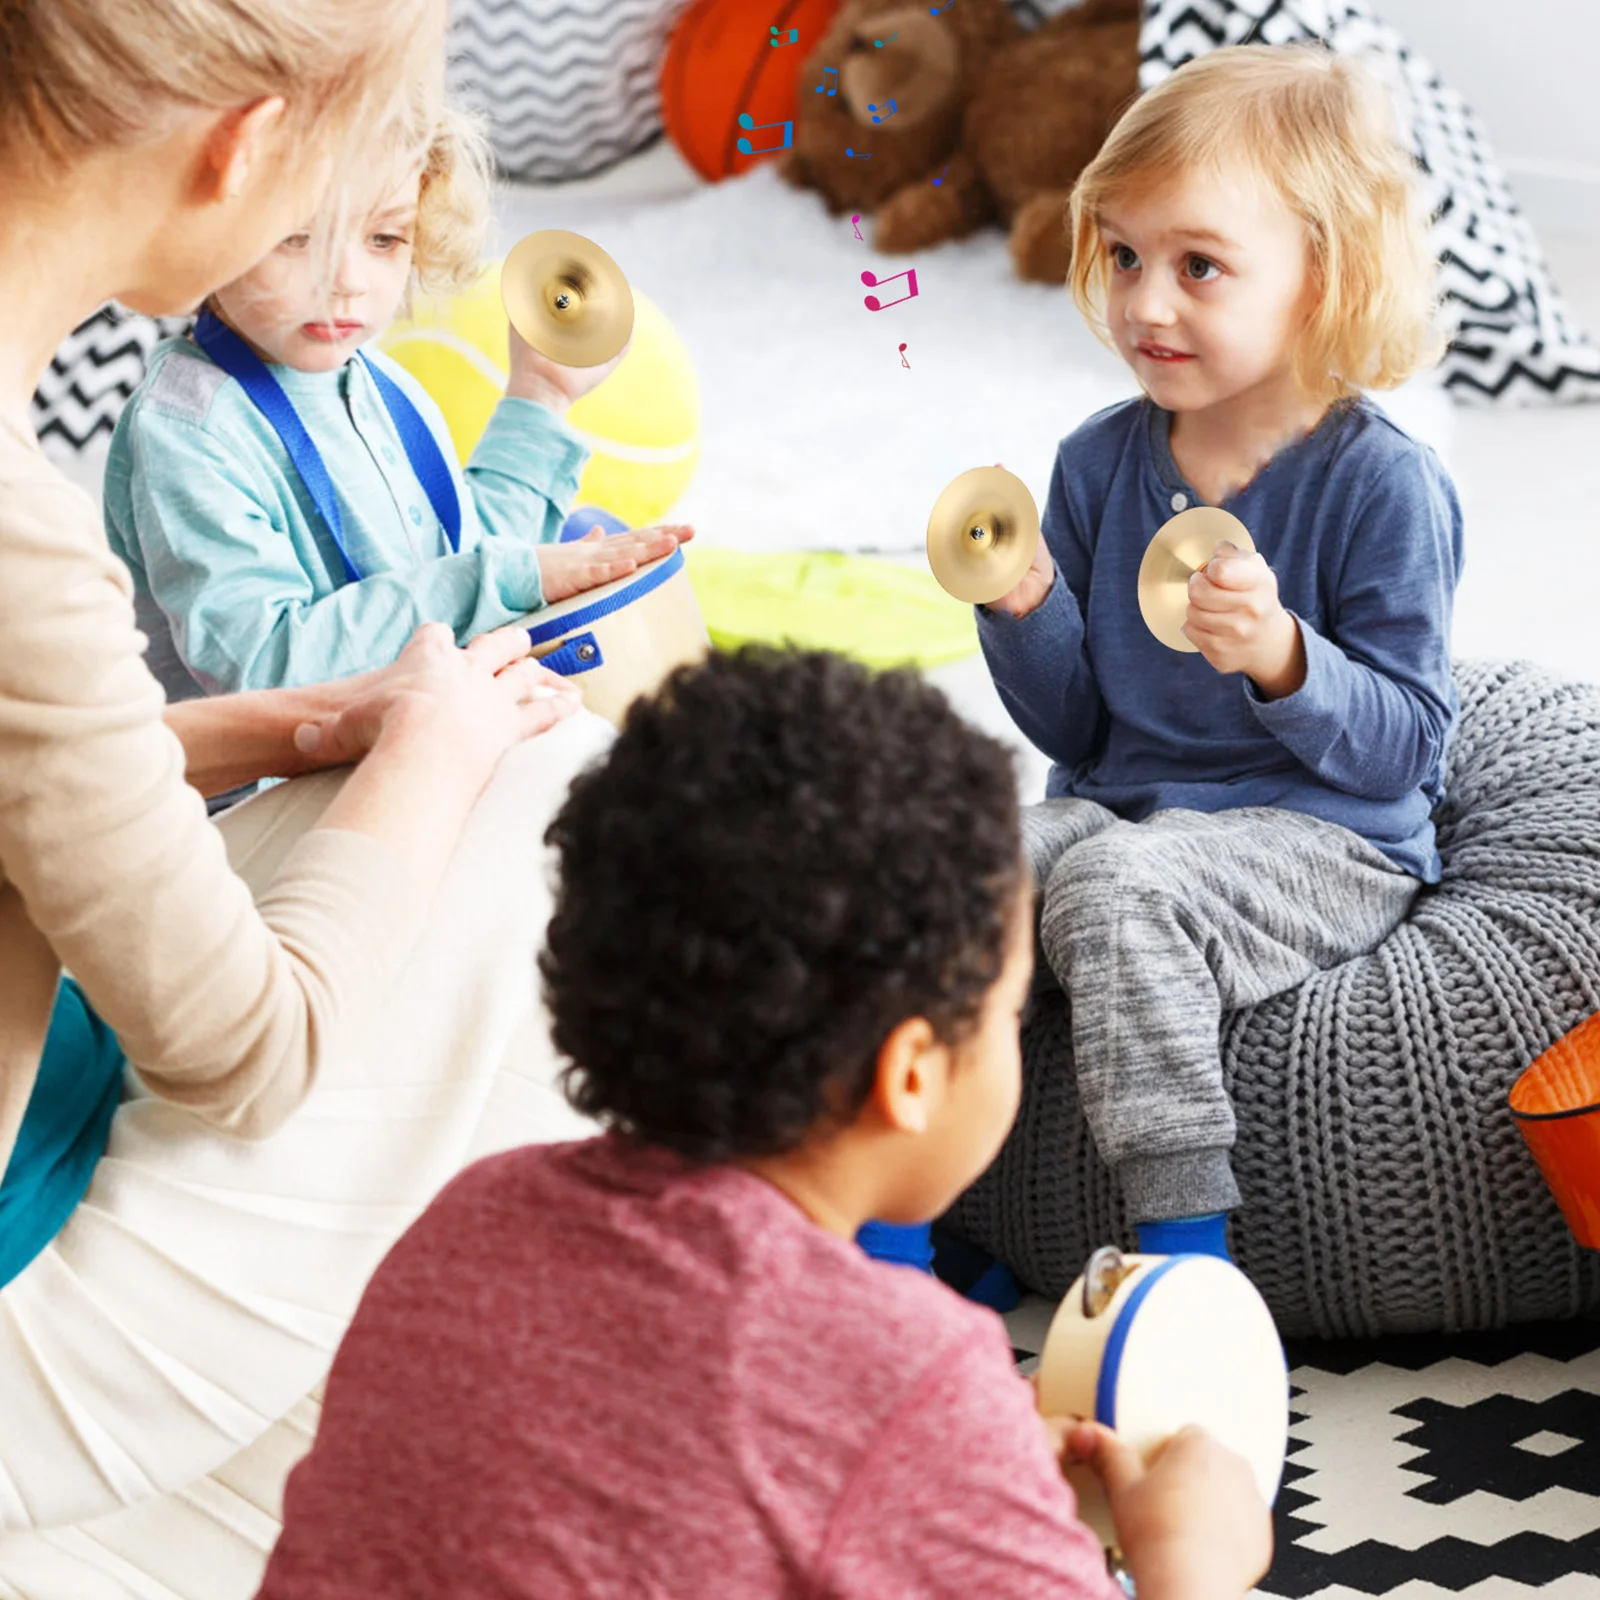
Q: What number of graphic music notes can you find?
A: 11